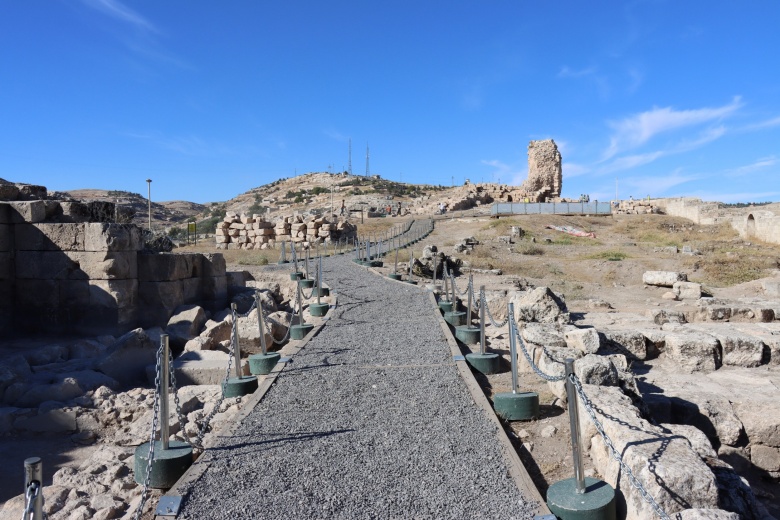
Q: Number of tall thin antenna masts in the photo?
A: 2